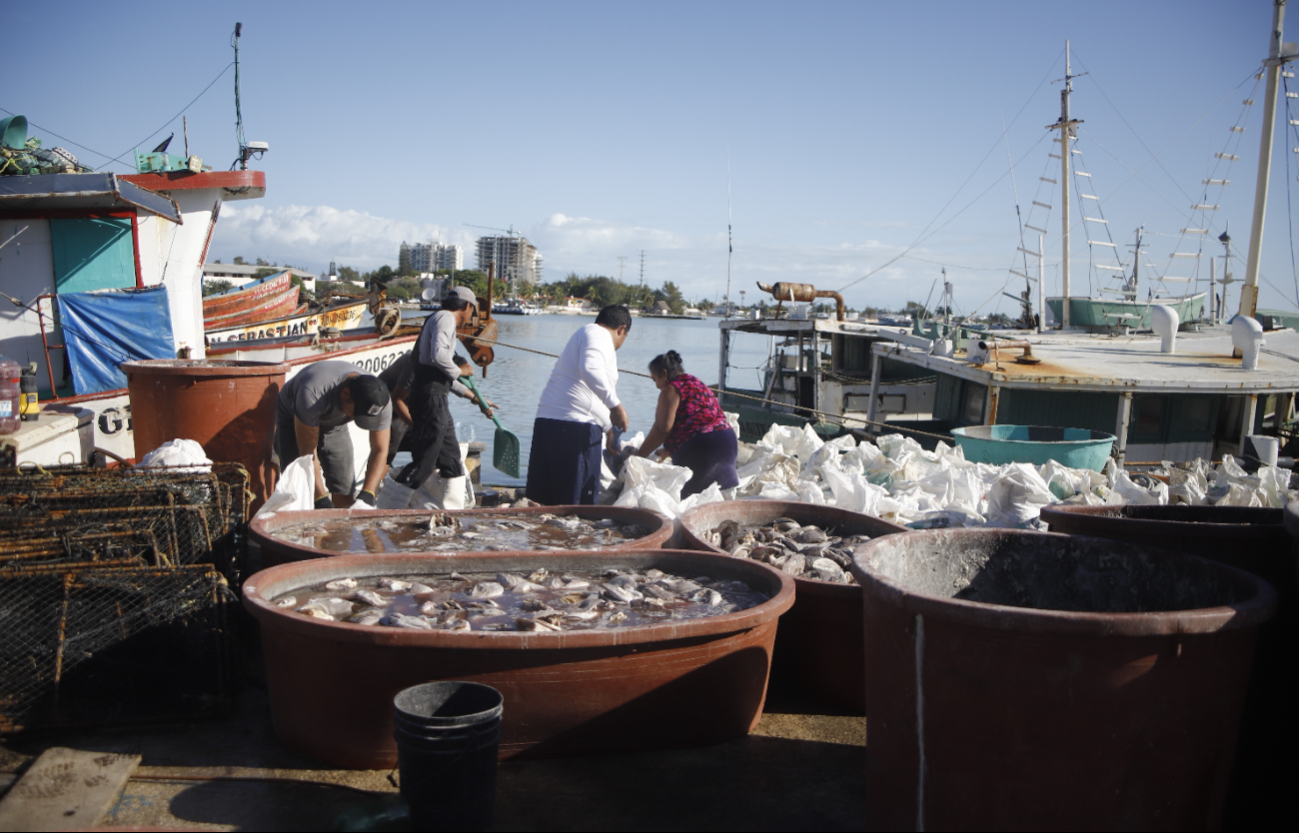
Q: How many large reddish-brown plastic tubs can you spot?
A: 6